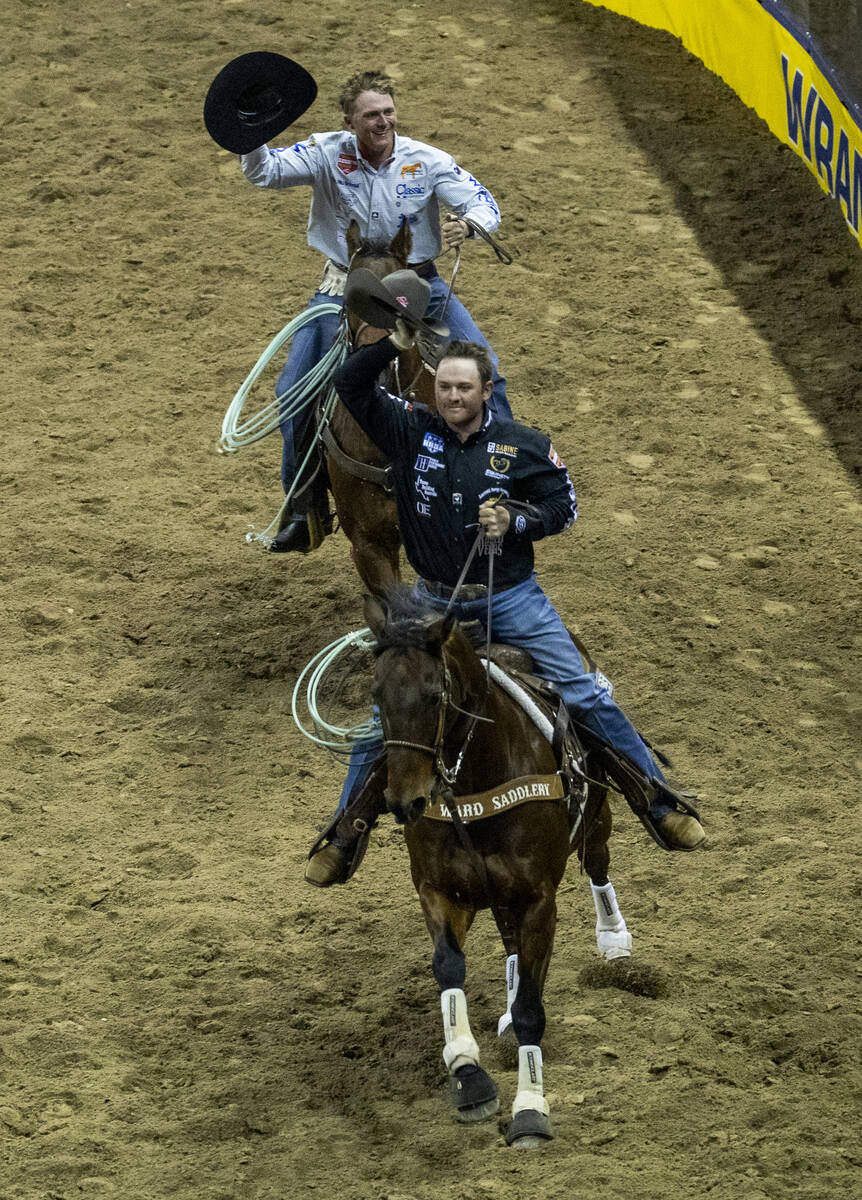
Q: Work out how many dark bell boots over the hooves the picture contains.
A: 2